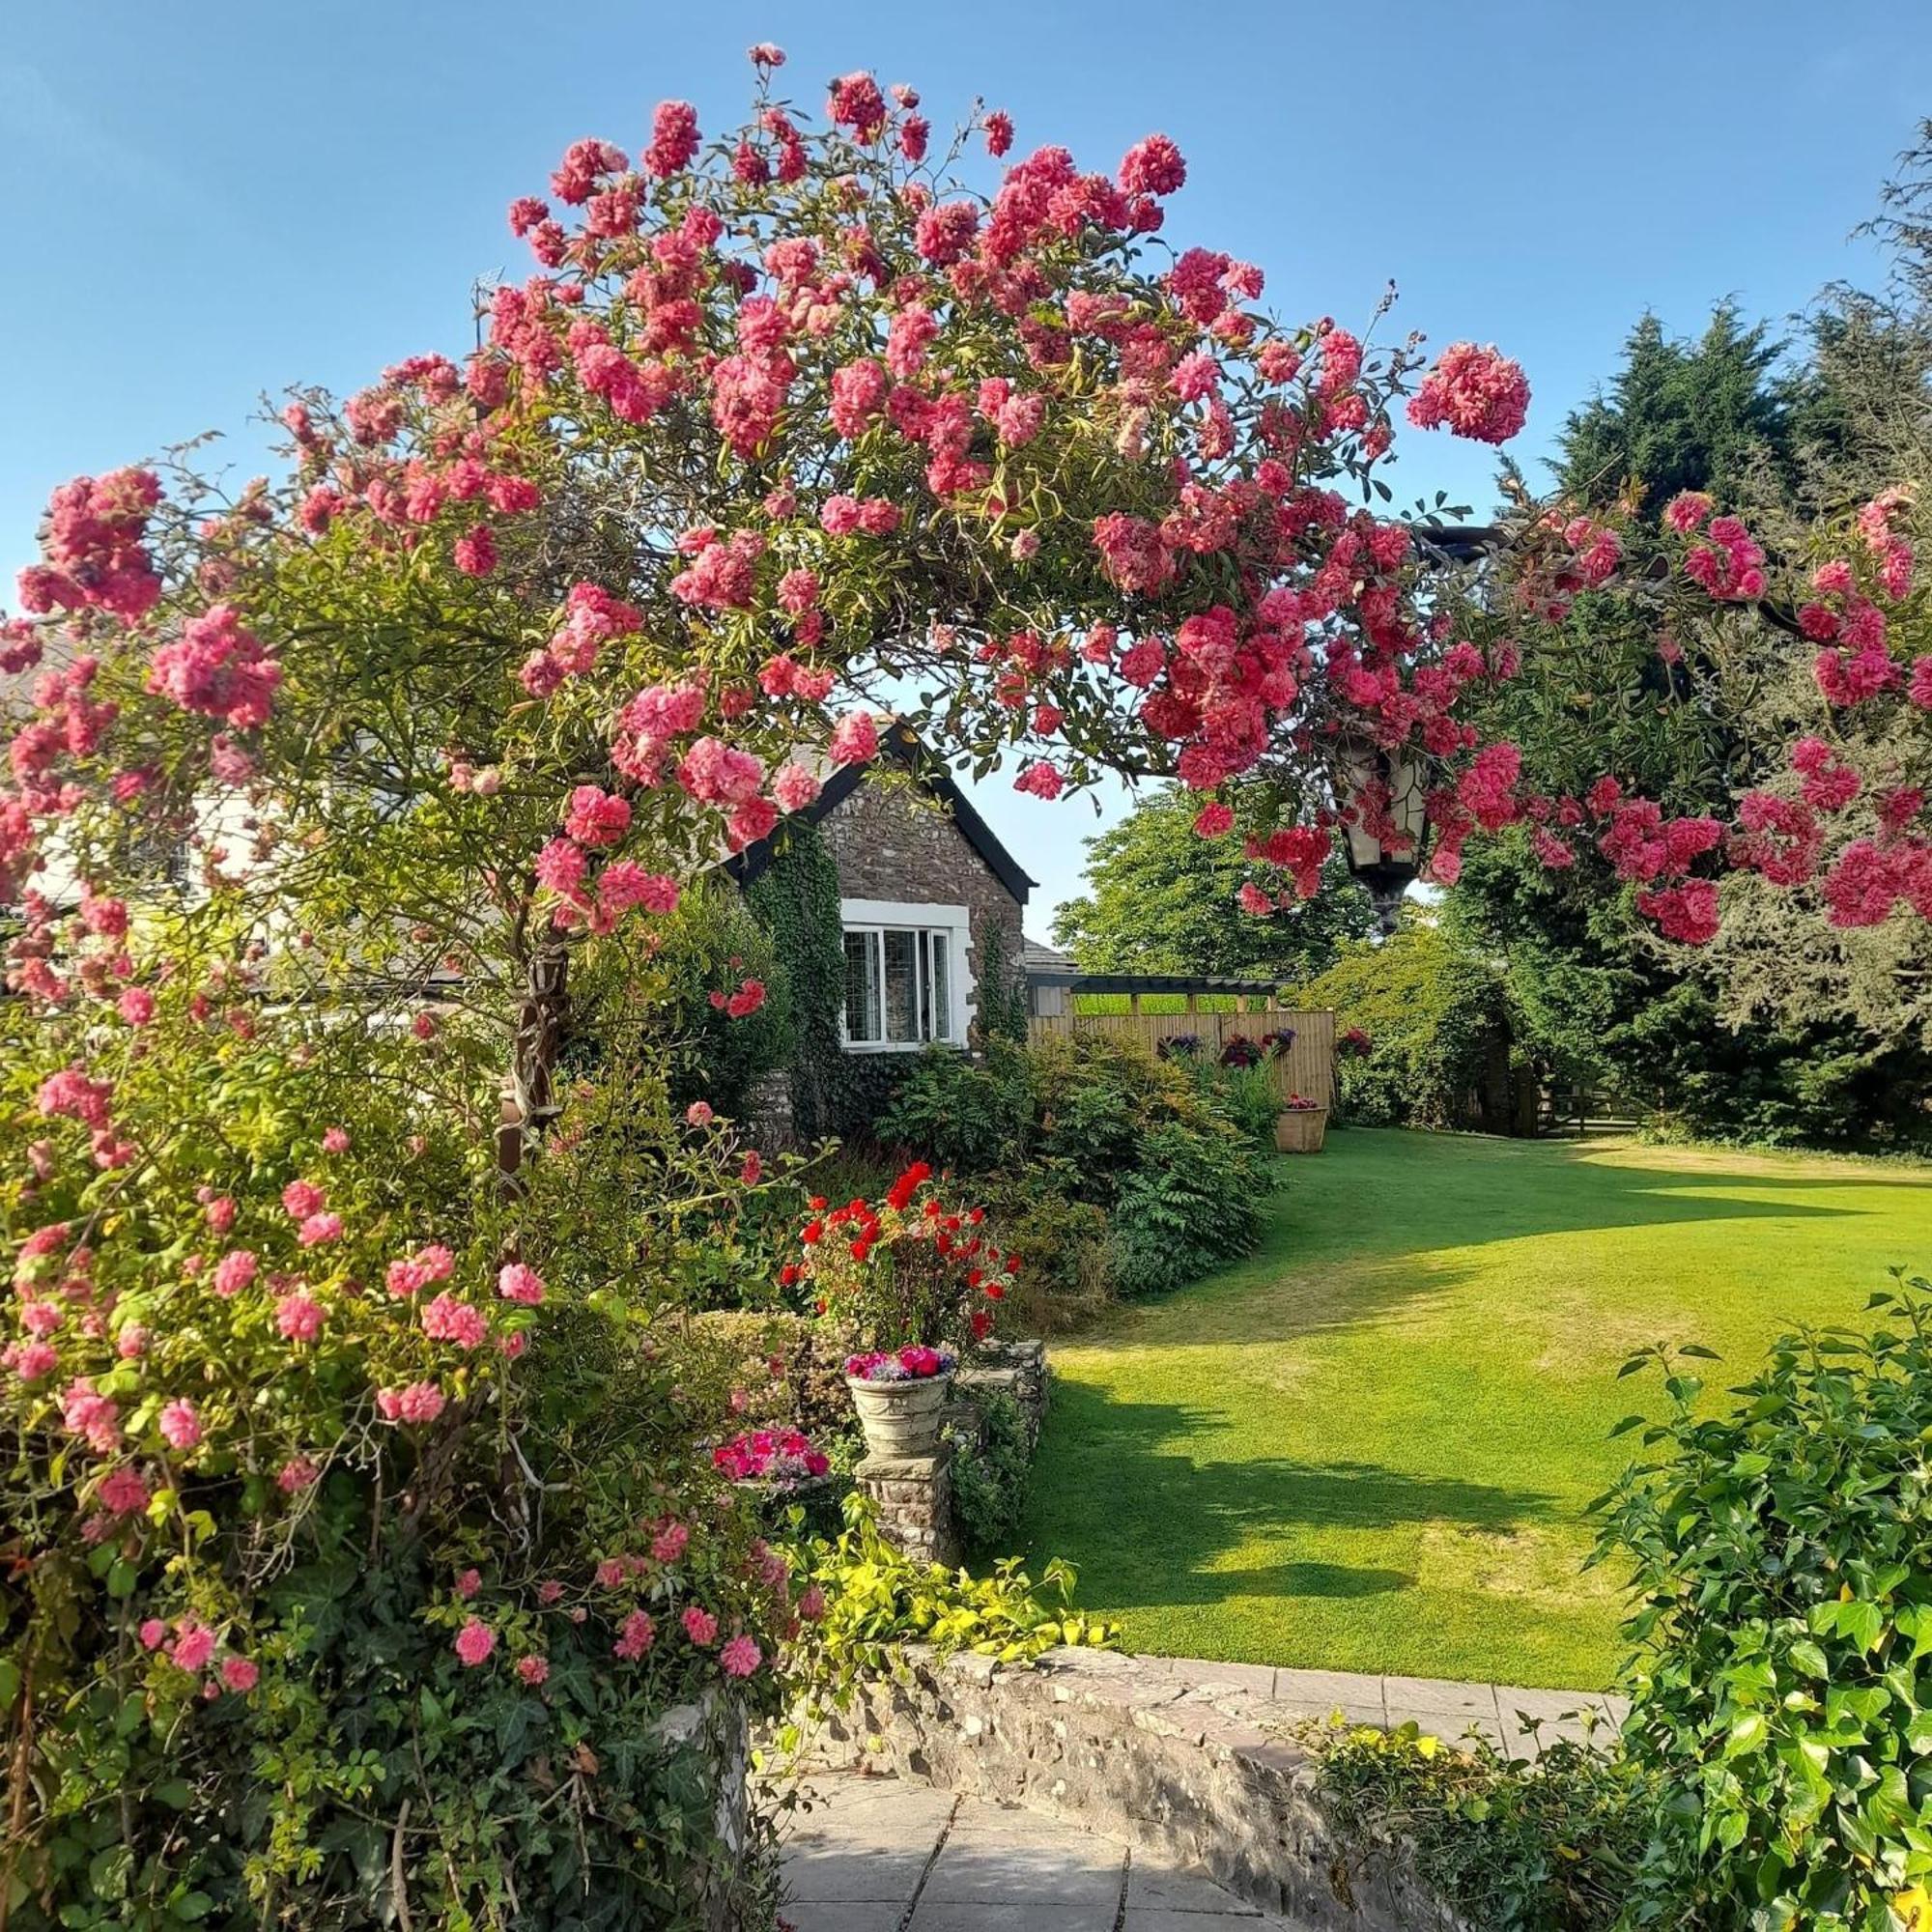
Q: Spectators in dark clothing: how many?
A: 0